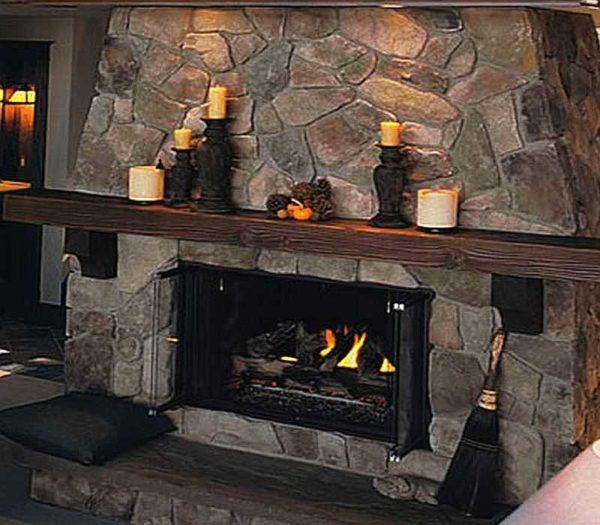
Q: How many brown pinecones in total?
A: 4